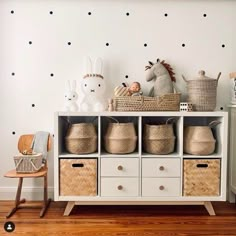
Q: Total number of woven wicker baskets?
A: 9